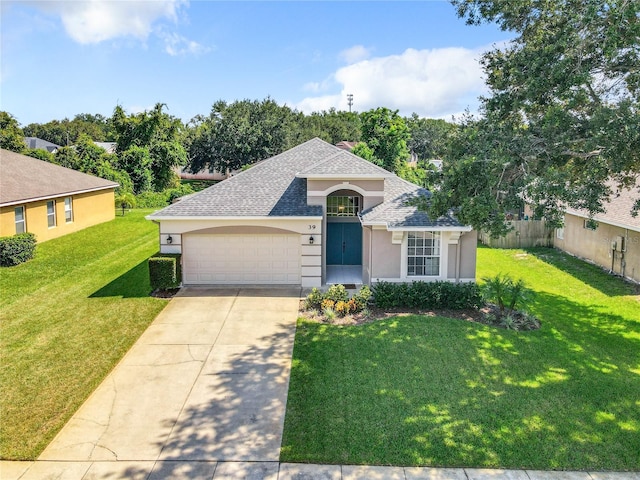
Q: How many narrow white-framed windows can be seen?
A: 3